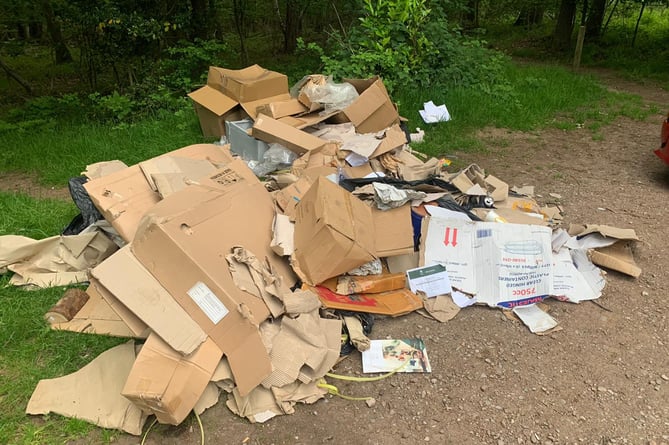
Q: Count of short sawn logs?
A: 1